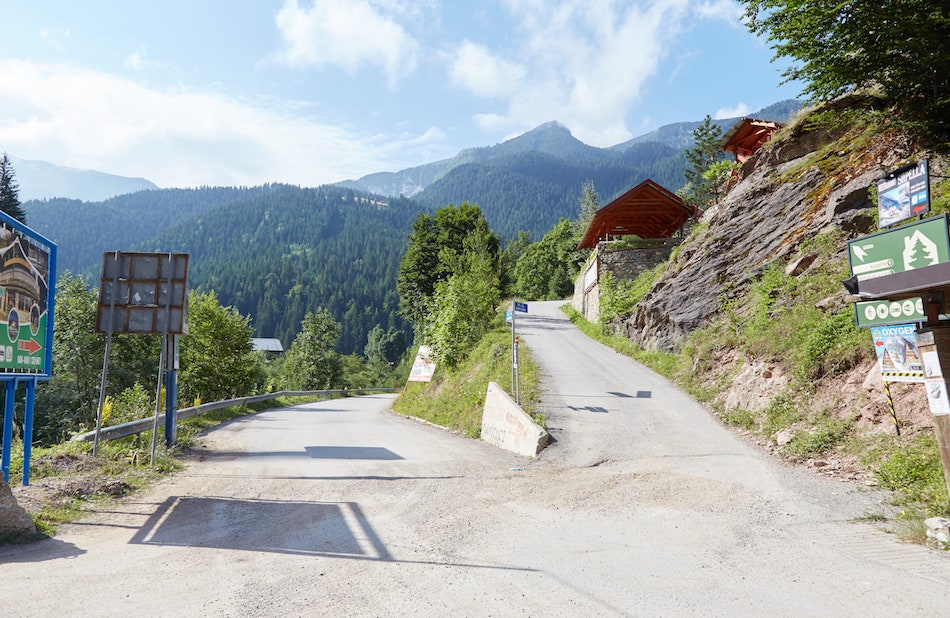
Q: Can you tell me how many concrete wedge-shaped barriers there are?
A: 1